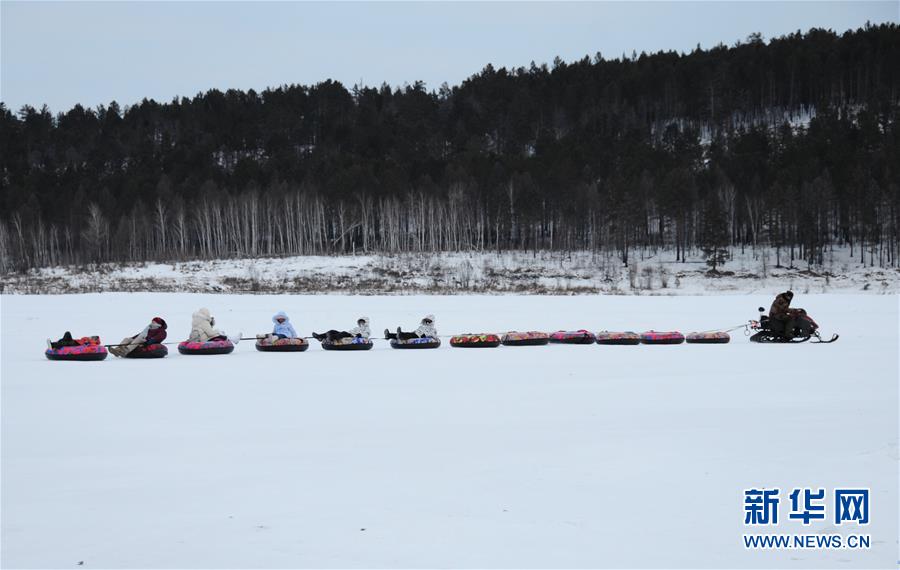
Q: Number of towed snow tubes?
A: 12